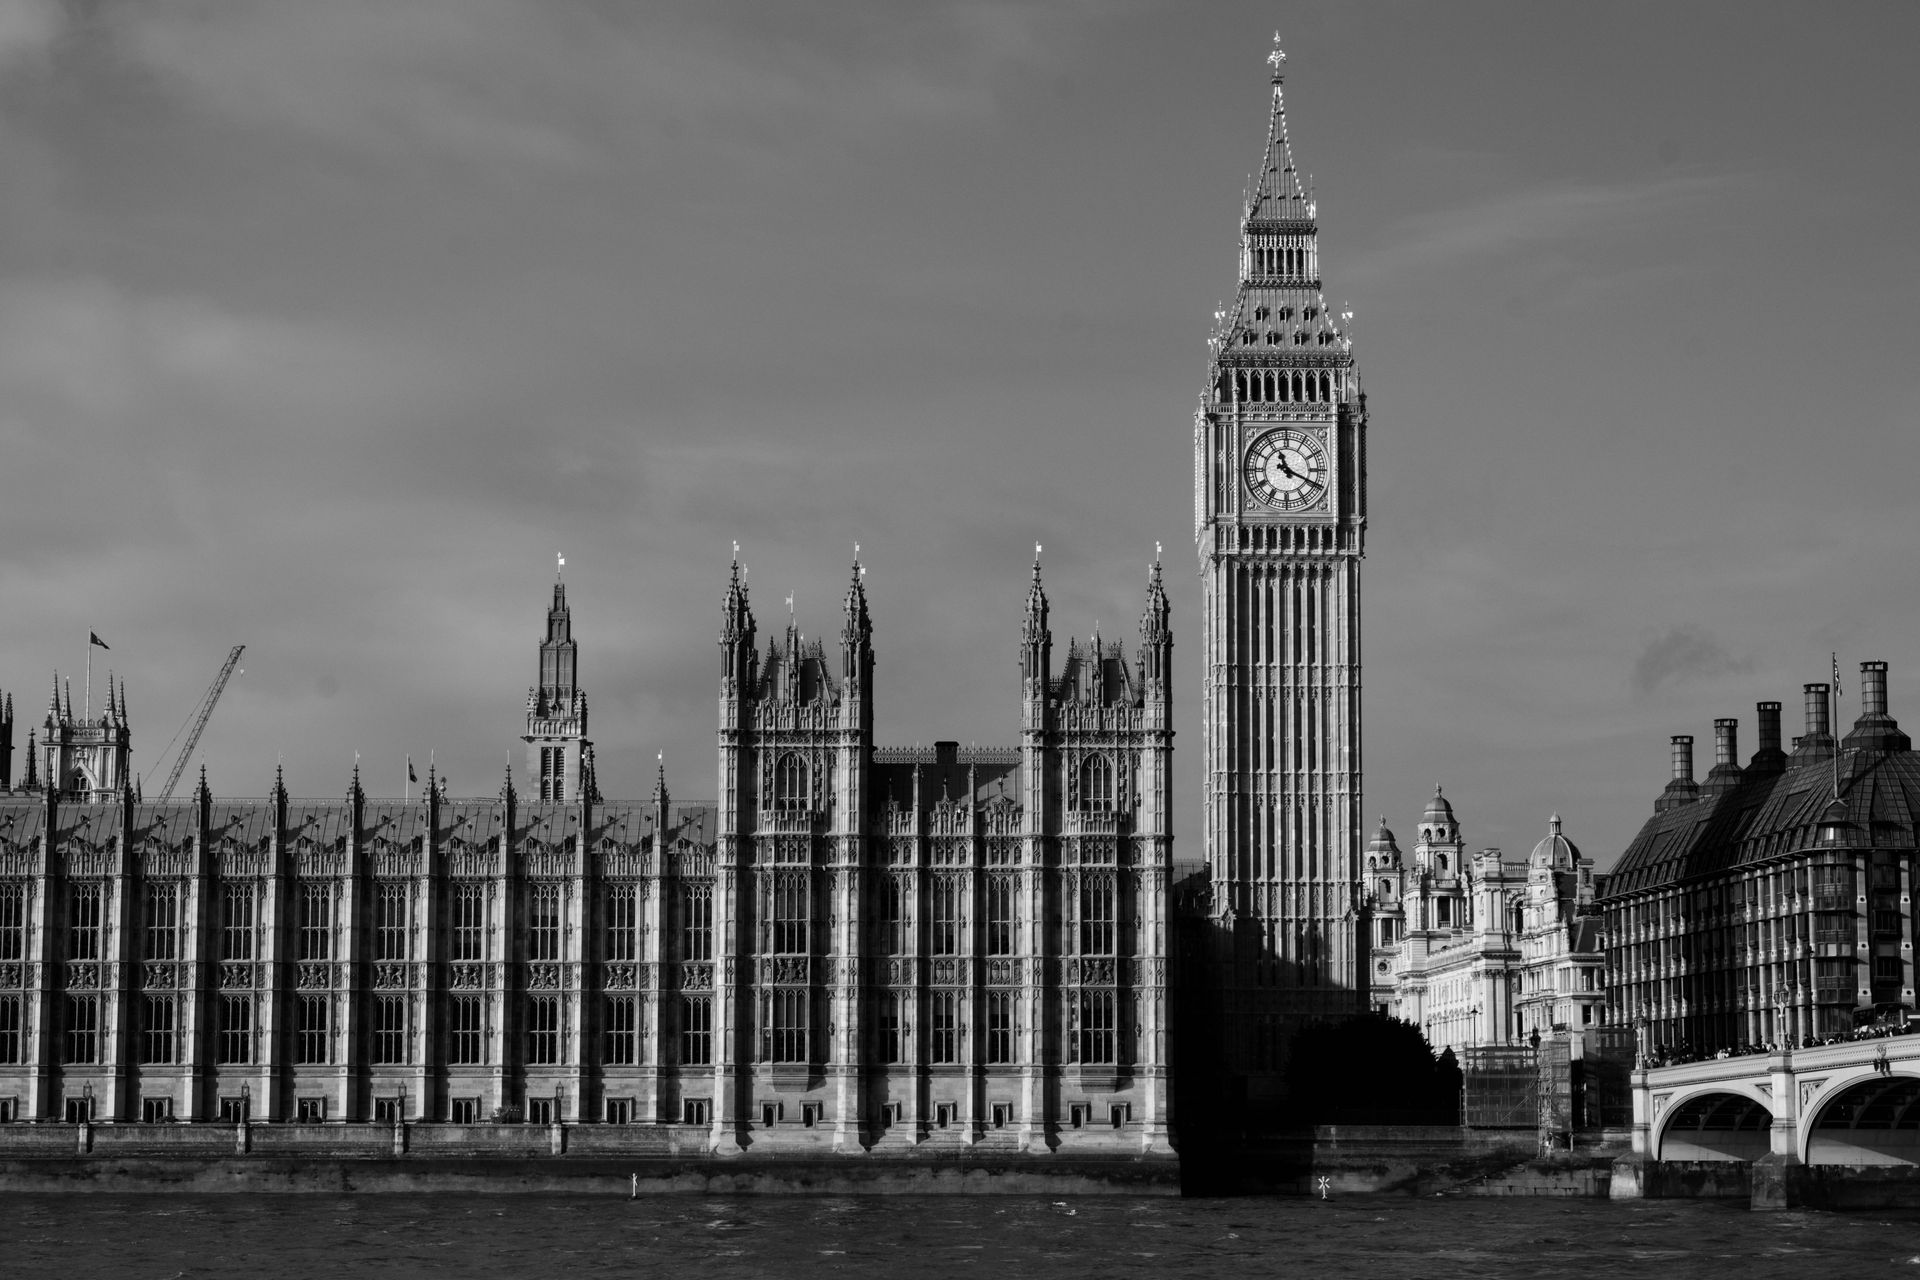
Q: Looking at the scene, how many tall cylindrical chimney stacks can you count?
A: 5